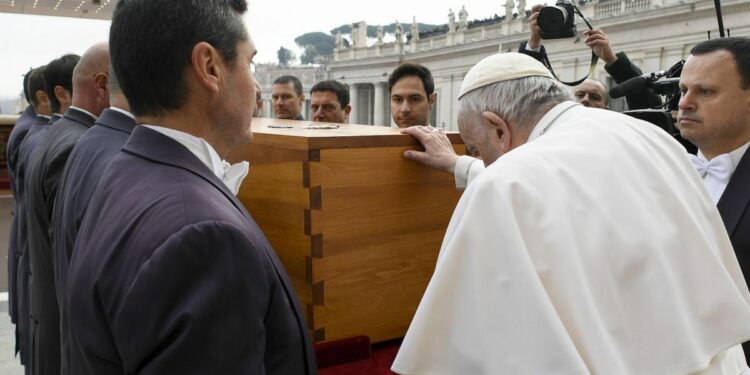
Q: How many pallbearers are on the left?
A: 6